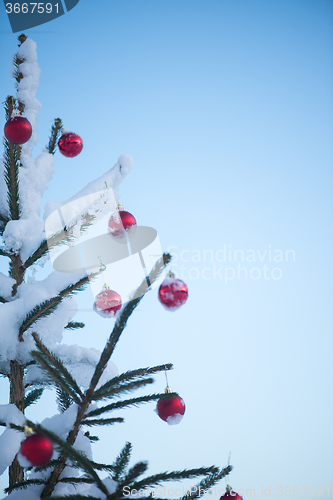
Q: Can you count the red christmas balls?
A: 8